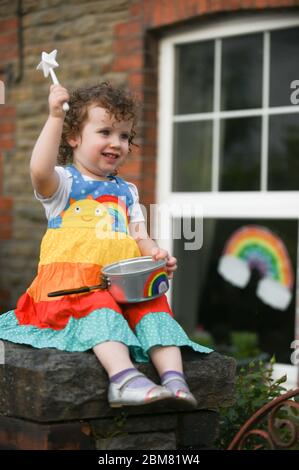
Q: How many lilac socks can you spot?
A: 2